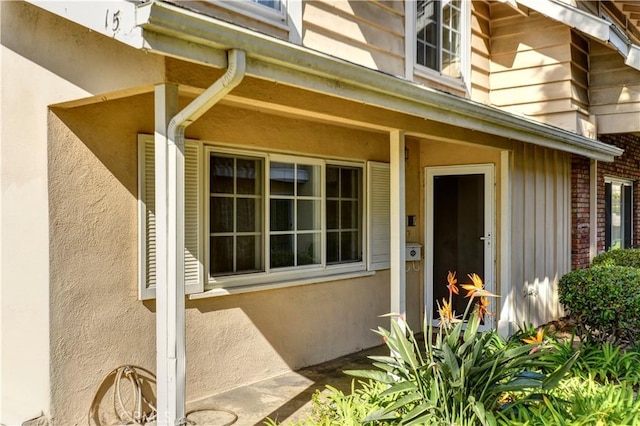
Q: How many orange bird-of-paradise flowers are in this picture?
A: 5